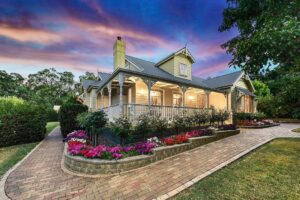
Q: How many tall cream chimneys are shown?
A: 1